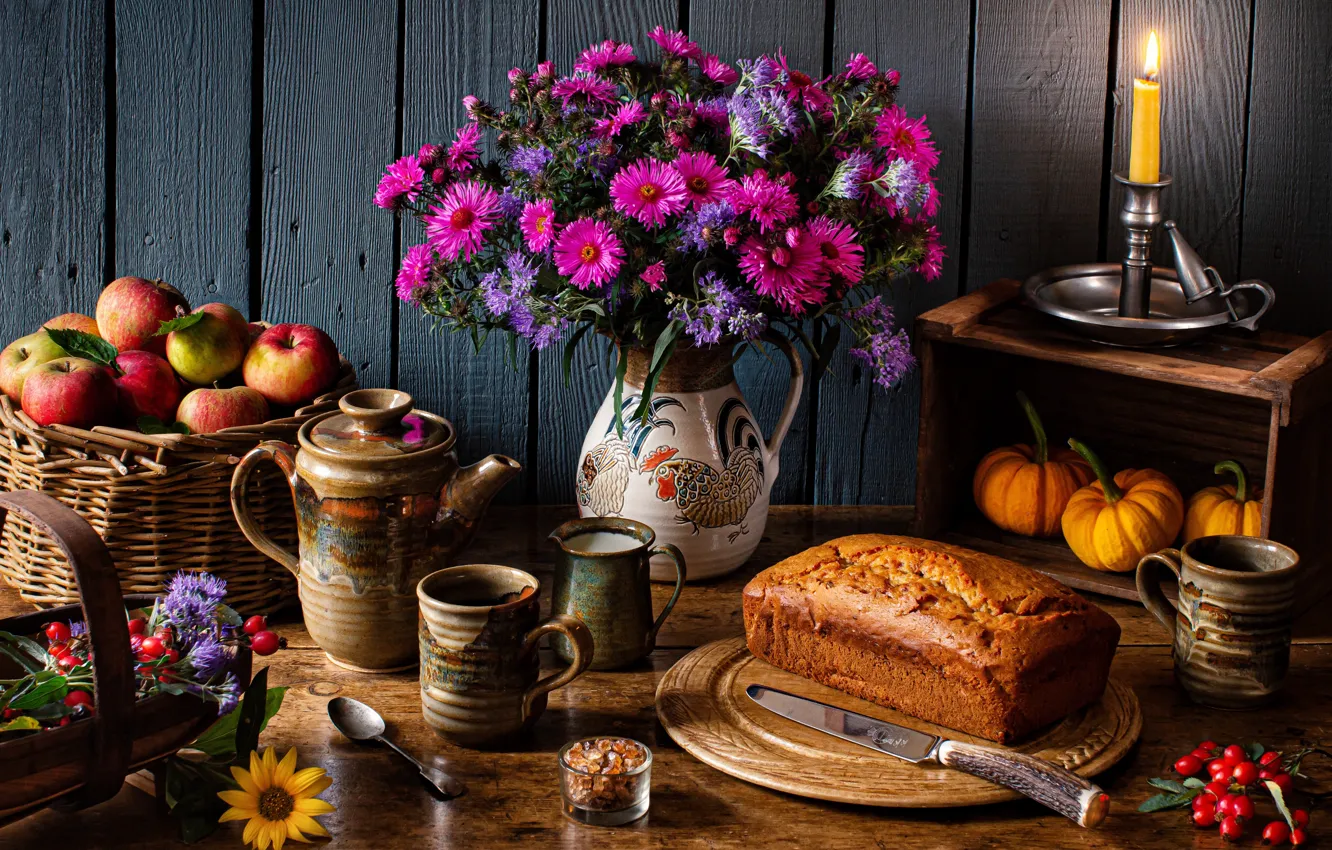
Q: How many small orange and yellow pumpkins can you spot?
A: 3